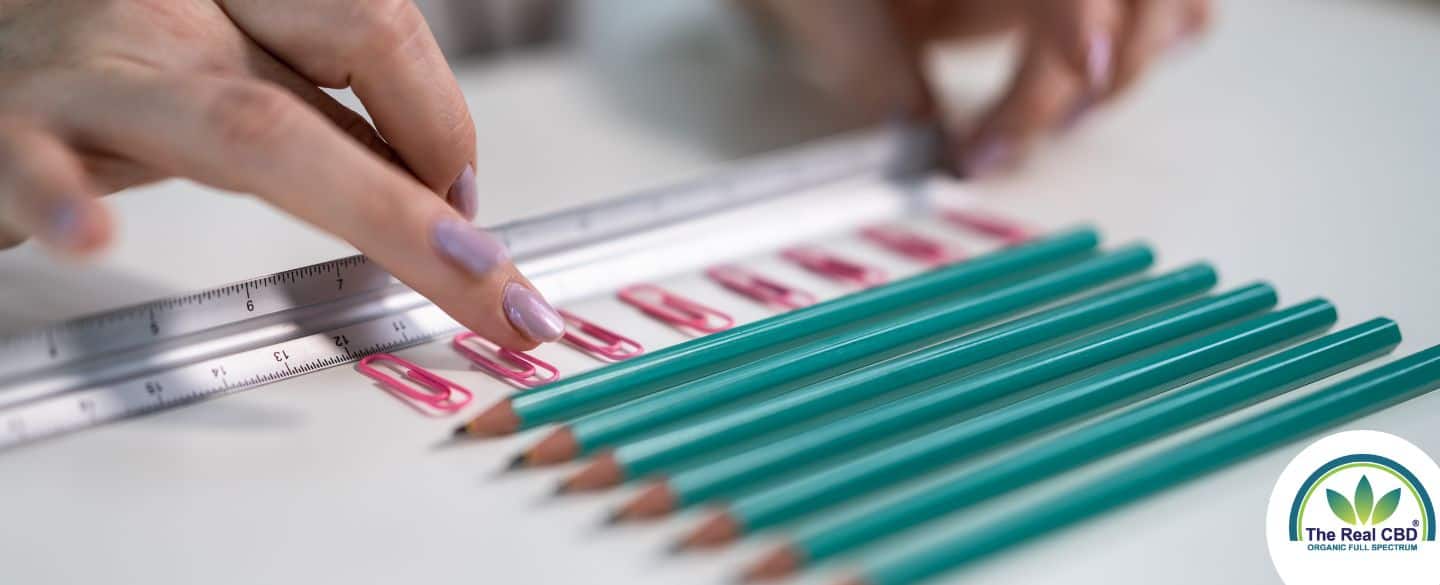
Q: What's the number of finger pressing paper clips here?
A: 1